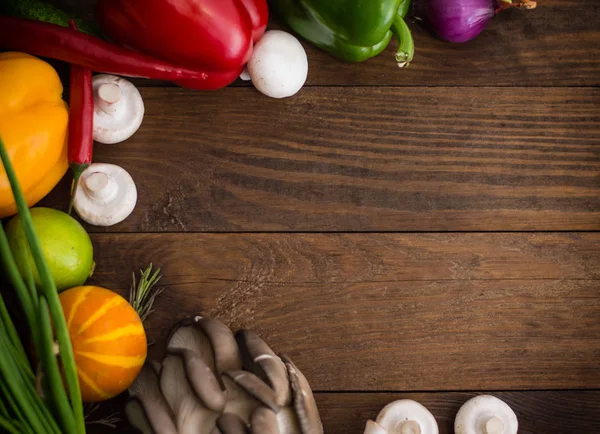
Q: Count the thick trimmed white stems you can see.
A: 4